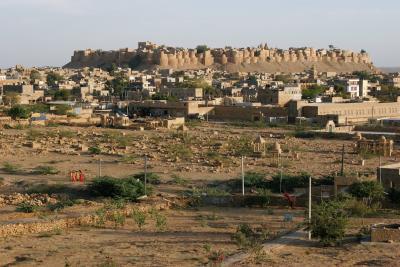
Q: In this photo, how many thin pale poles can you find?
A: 6